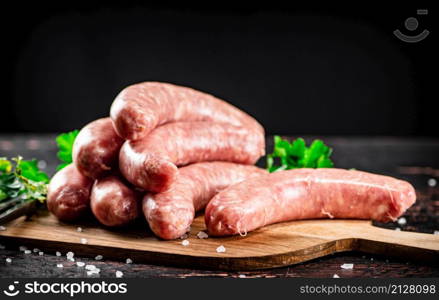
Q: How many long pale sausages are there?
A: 7